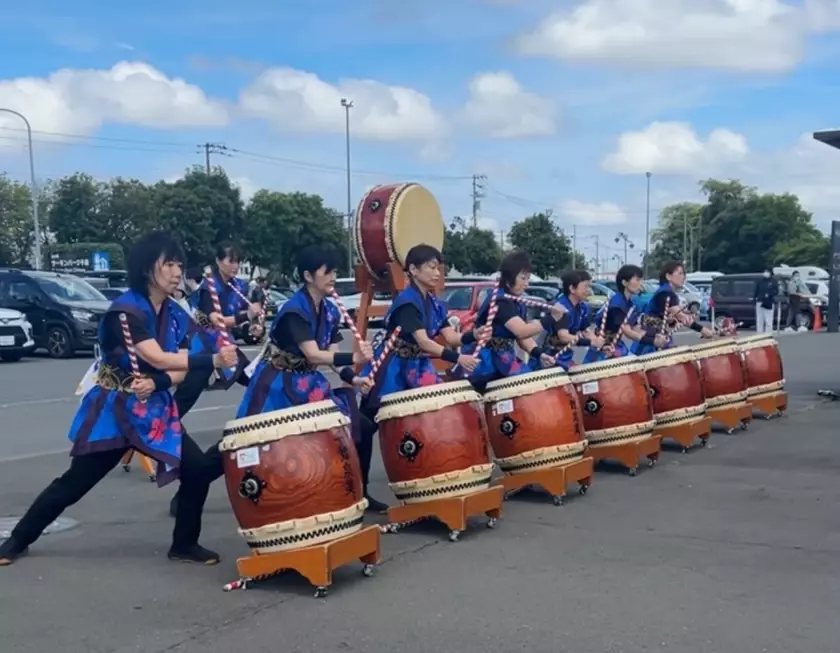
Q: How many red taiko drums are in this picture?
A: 8